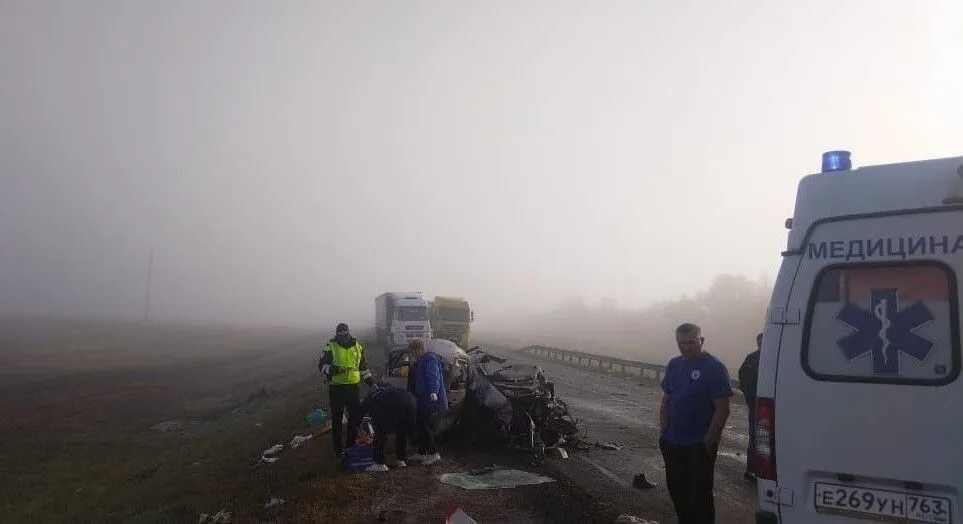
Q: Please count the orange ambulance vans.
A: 0